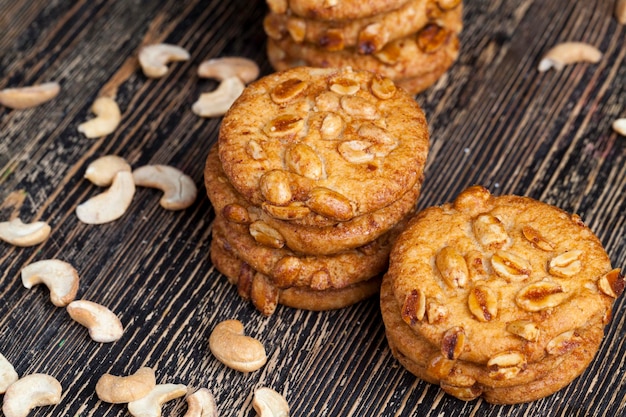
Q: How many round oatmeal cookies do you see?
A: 11